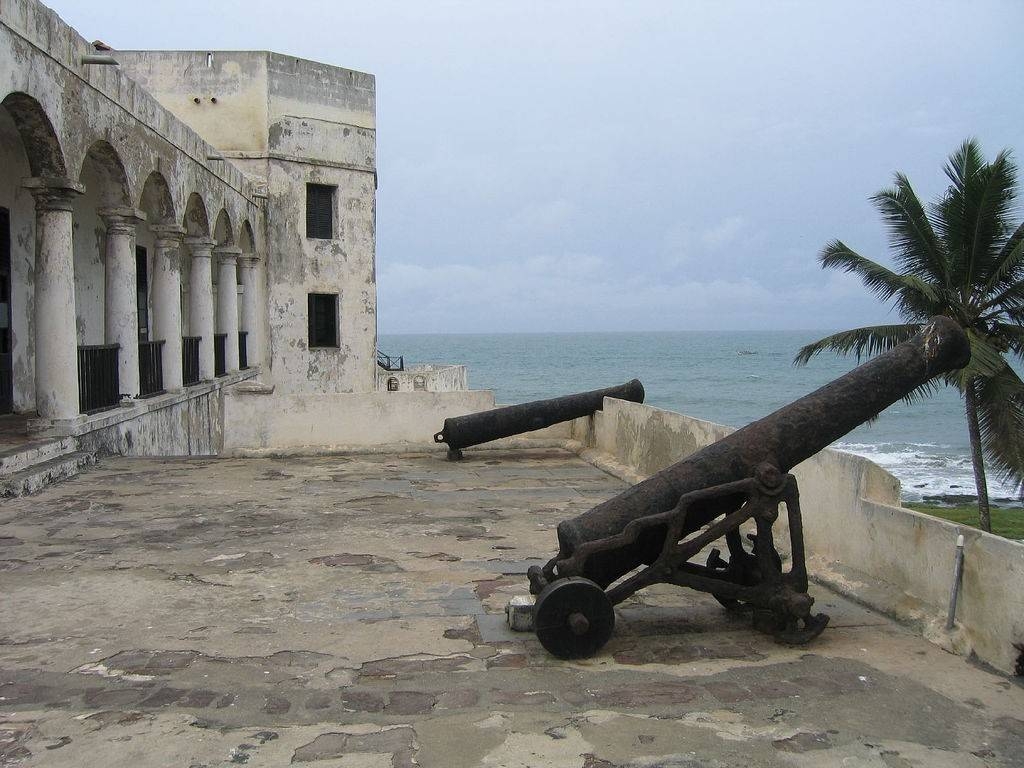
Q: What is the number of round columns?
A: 6